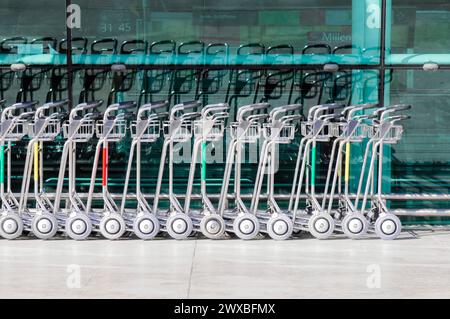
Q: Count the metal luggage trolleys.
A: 12